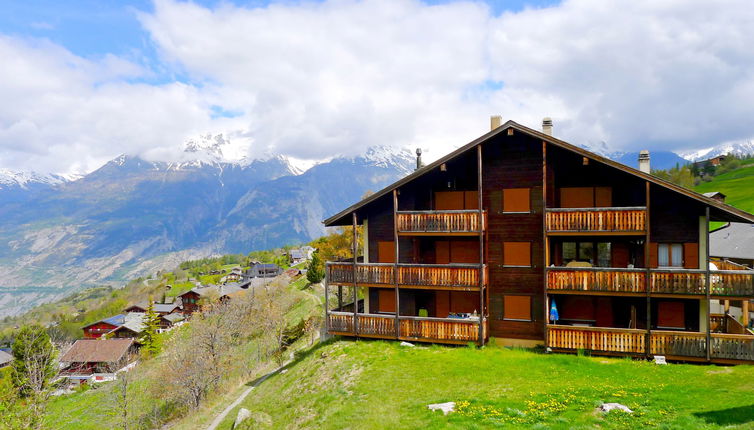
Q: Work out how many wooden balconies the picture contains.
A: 6